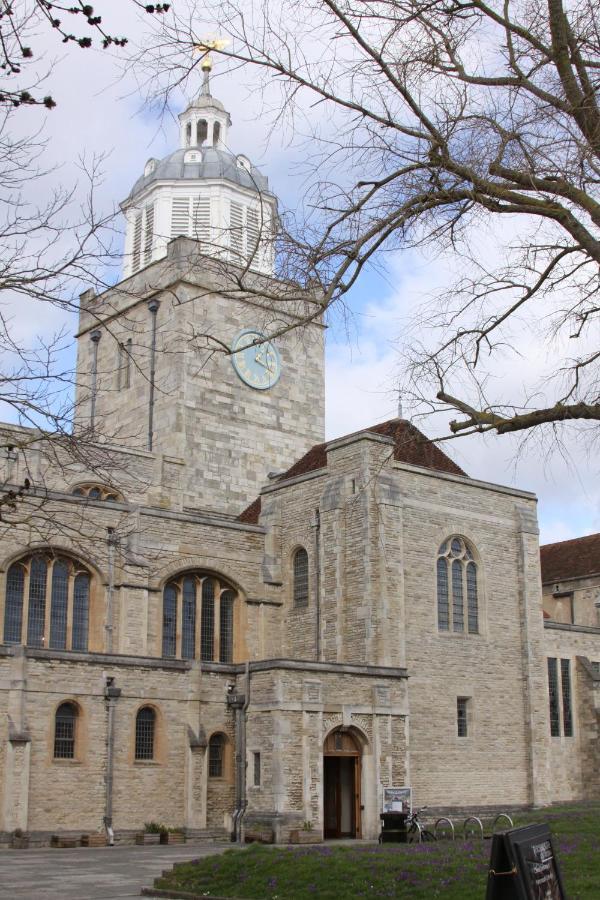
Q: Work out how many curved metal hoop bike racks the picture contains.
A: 4